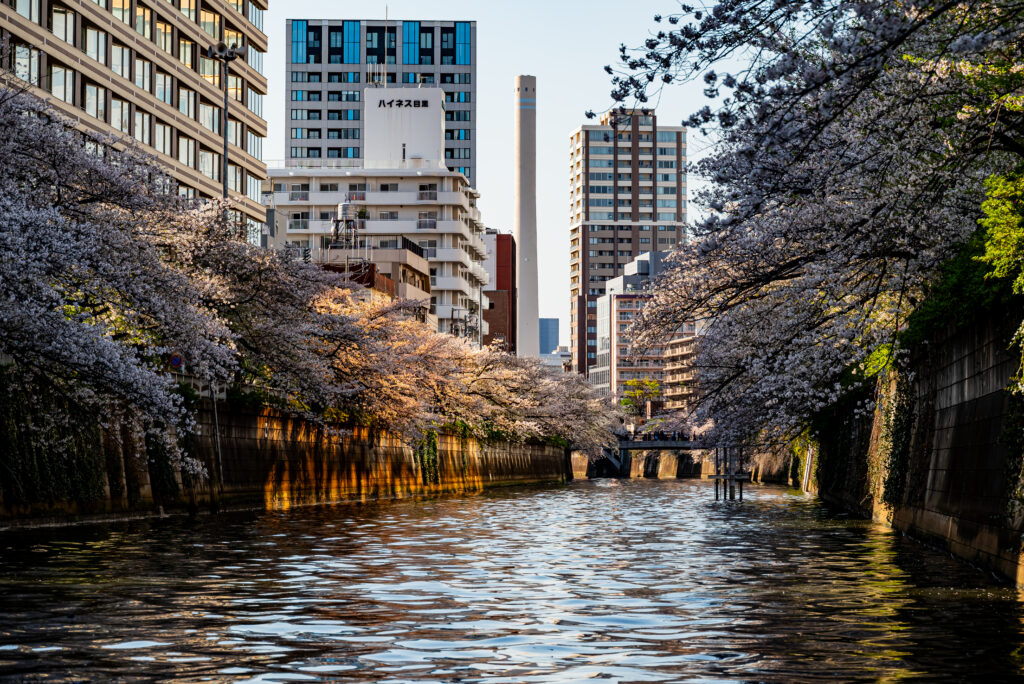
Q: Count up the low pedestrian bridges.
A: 1